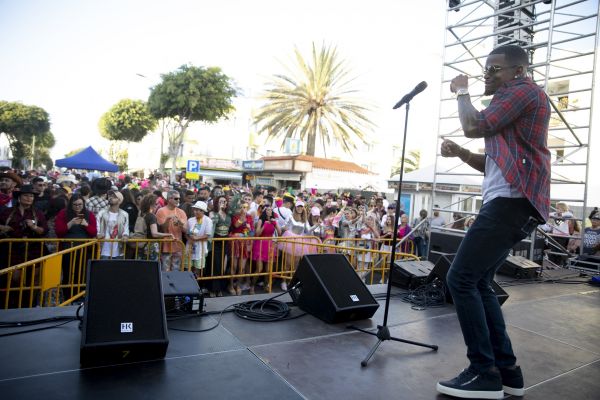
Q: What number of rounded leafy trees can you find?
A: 3